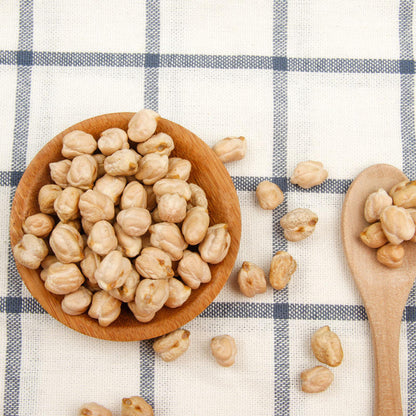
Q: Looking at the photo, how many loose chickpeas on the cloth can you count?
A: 12